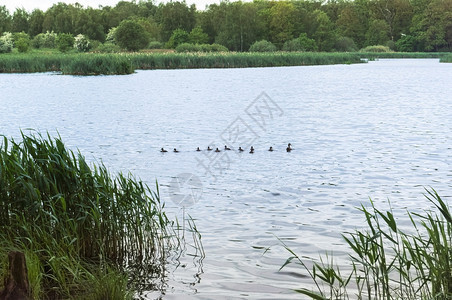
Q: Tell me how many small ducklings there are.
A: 9